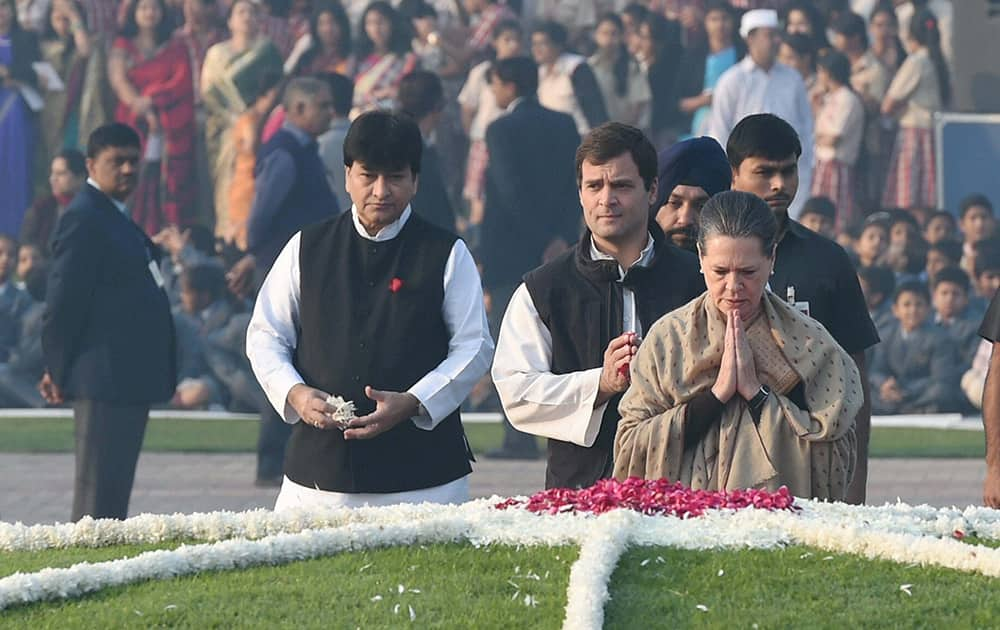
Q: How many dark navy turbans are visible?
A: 1